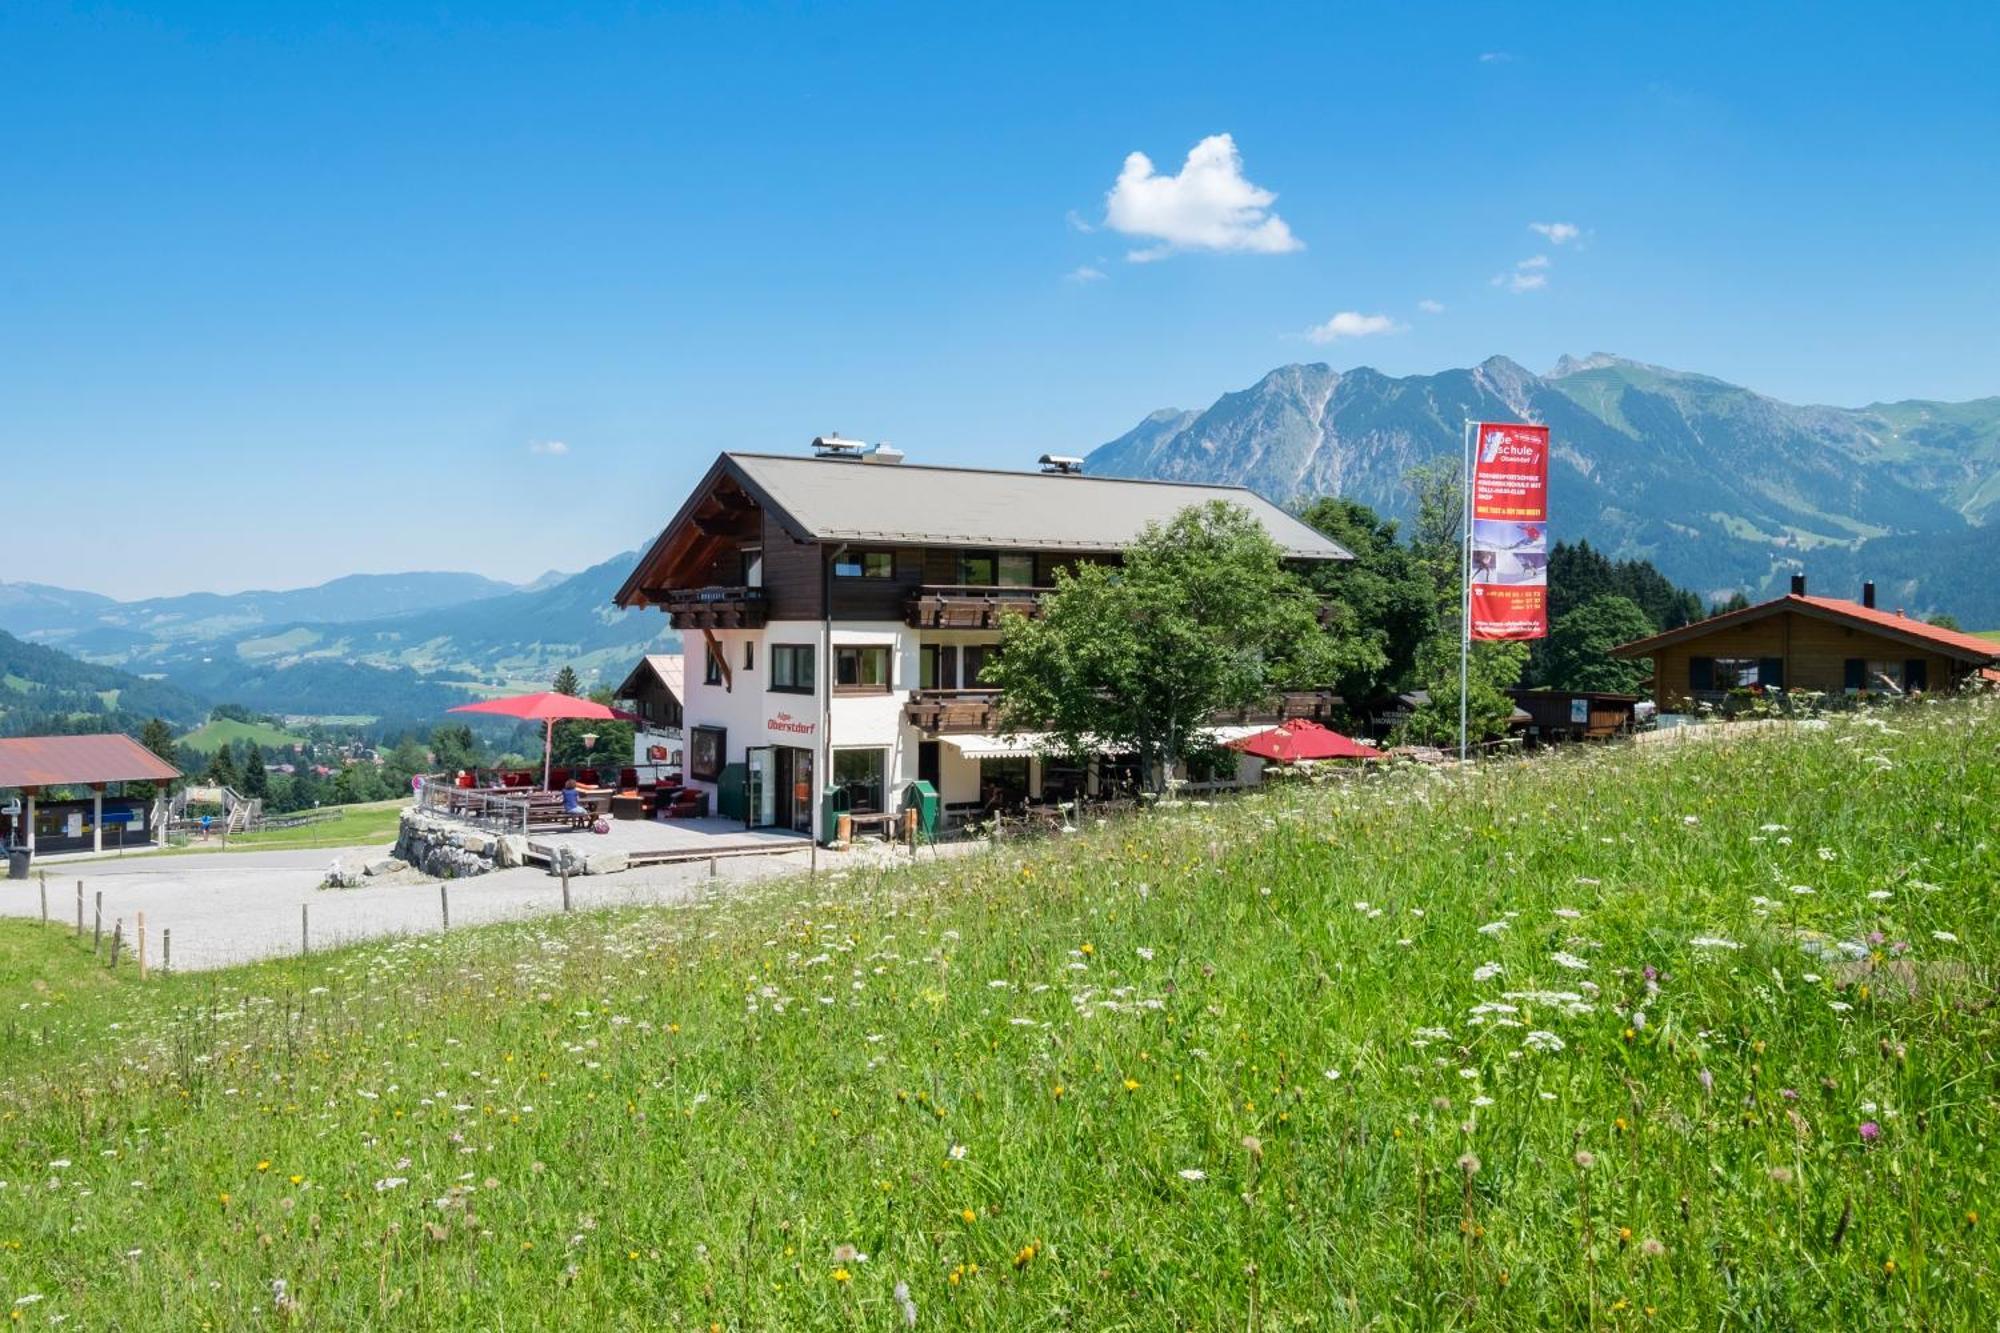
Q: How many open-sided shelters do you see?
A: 1